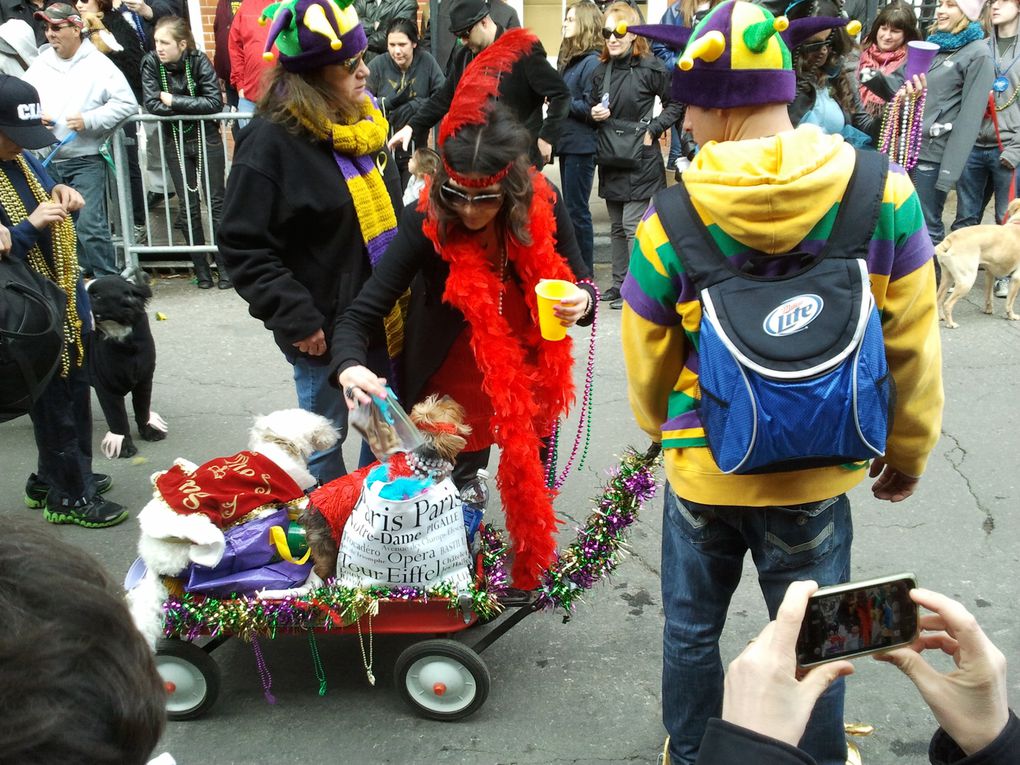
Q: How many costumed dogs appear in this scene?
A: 3